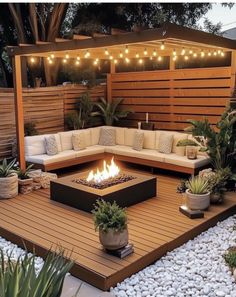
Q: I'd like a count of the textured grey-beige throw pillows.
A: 5